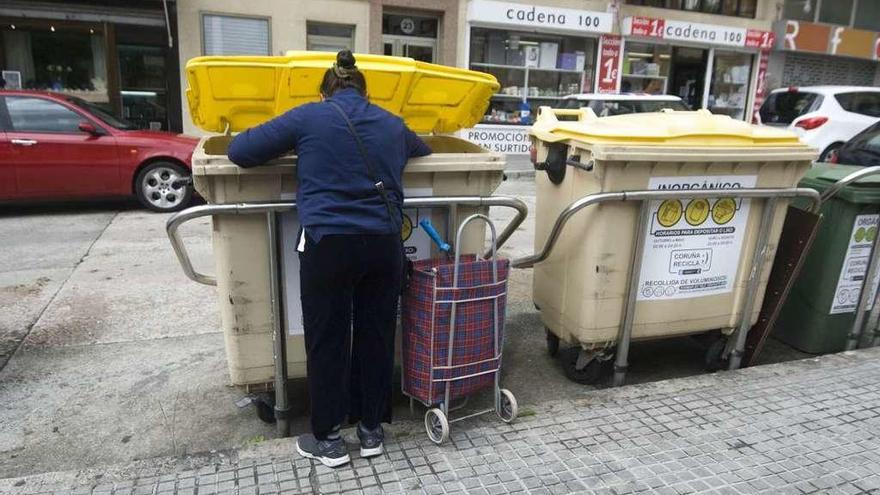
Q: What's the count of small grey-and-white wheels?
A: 2